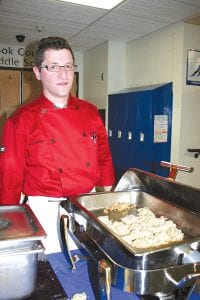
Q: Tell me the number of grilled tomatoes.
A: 0